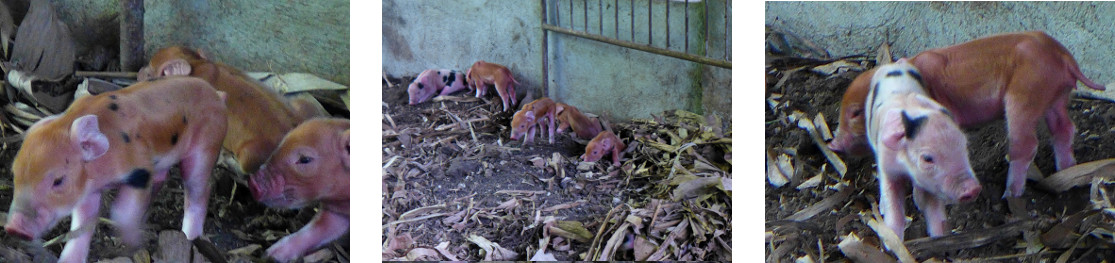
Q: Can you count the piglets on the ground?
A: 10